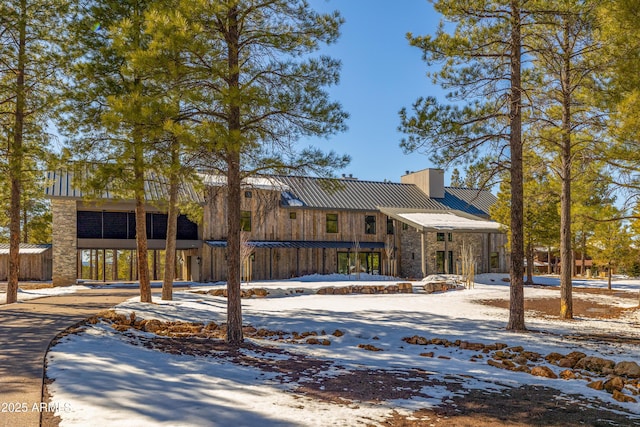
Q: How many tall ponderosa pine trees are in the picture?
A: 6